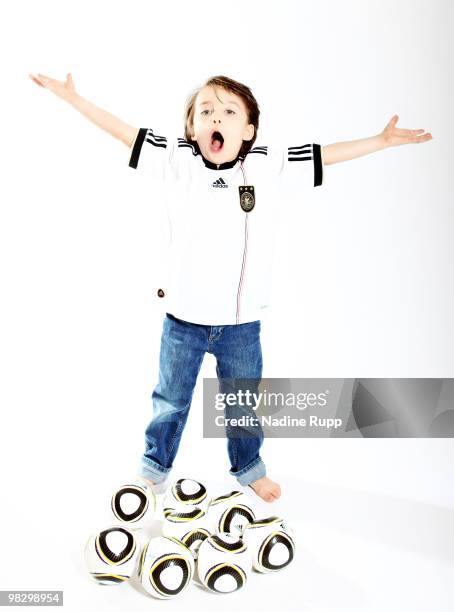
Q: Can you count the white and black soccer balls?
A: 8